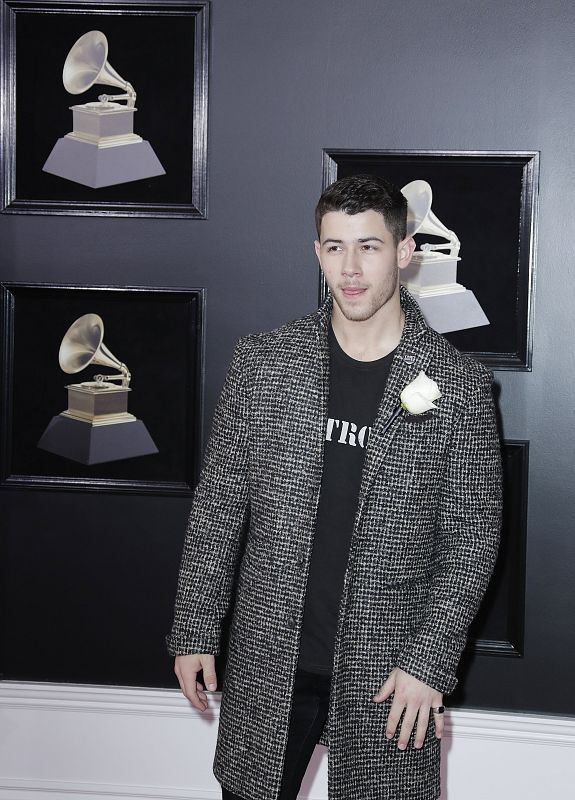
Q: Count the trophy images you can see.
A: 3